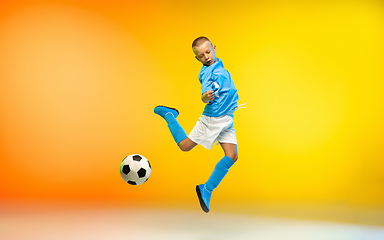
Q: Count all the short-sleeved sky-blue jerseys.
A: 1